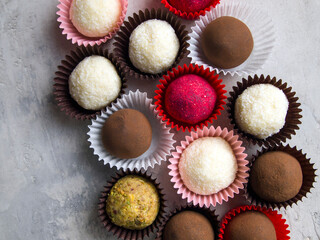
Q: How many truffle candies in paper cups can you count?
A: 13